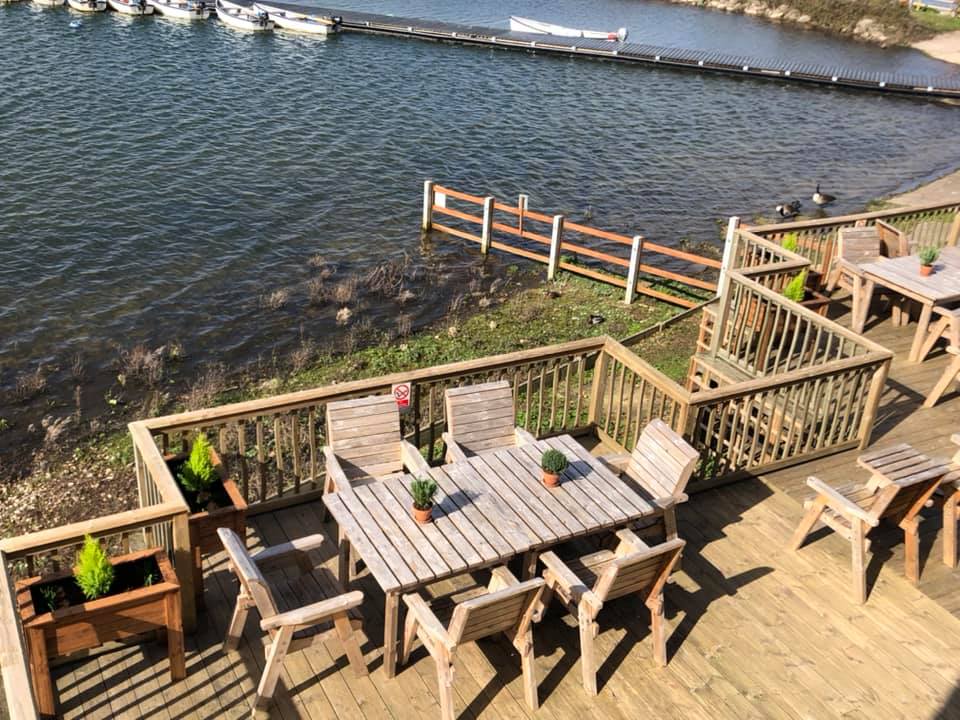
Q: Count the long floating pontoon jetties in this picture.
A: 1